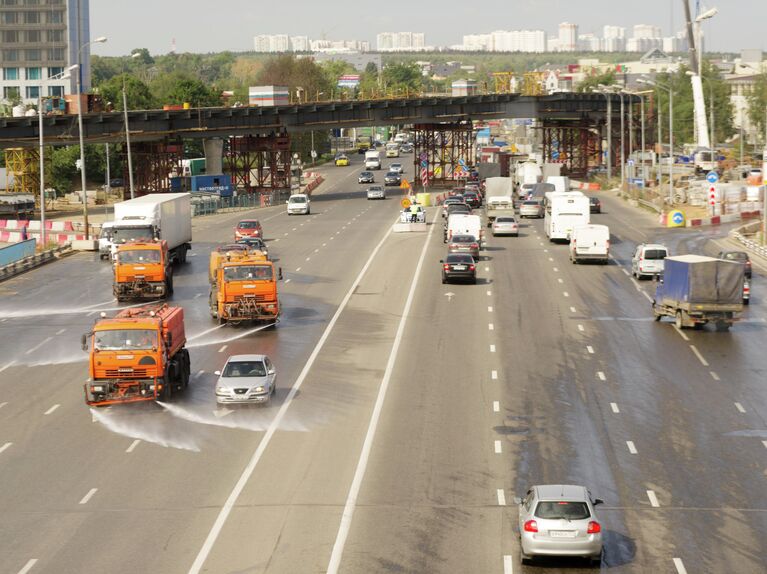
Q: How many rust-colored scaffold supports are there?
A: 4